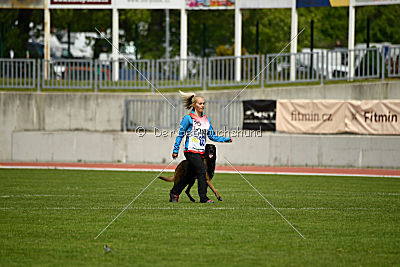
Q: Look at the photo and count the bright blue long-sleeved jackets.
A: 1